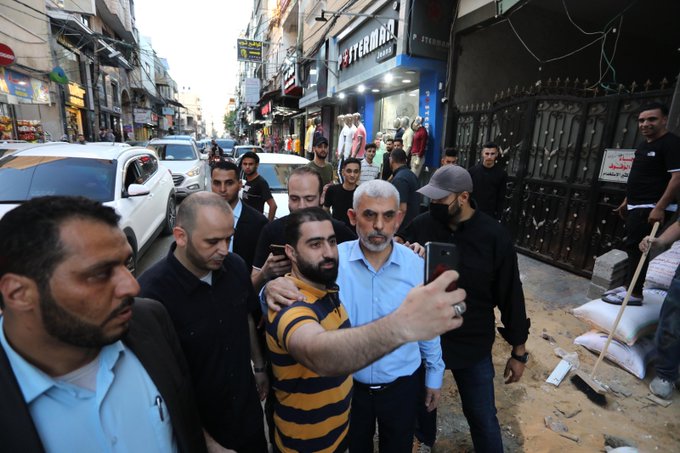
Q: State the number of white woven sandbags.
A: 3